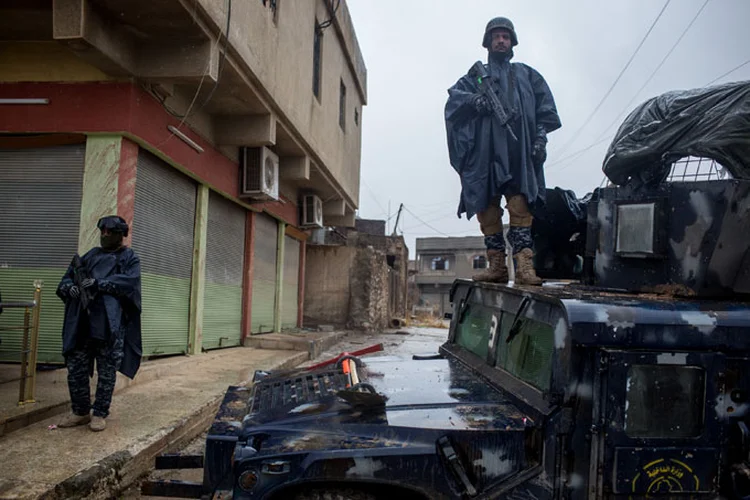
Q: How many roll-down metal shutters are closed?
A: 5